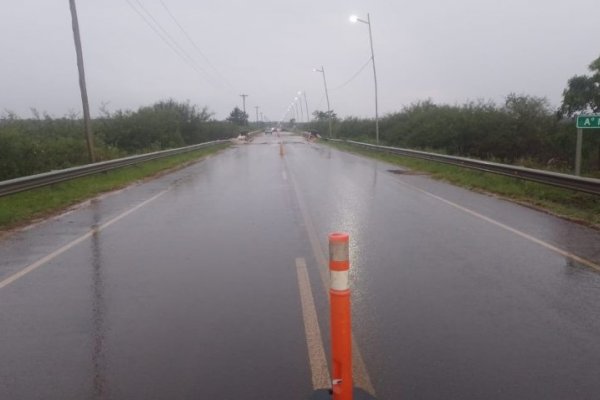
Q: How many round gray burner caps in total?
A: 0